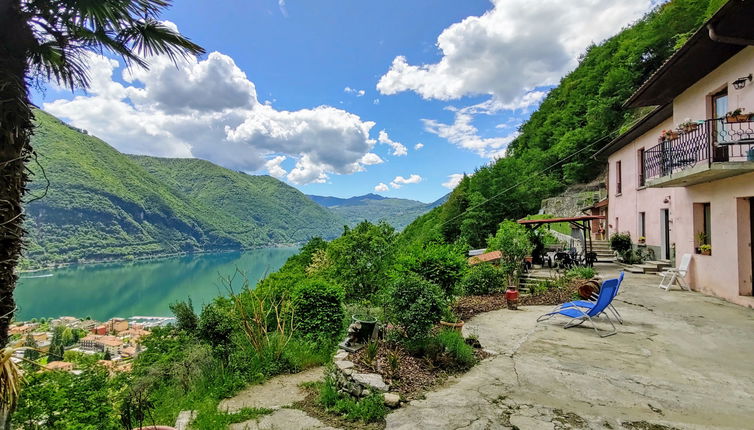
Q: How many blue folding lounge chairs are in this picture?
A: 2